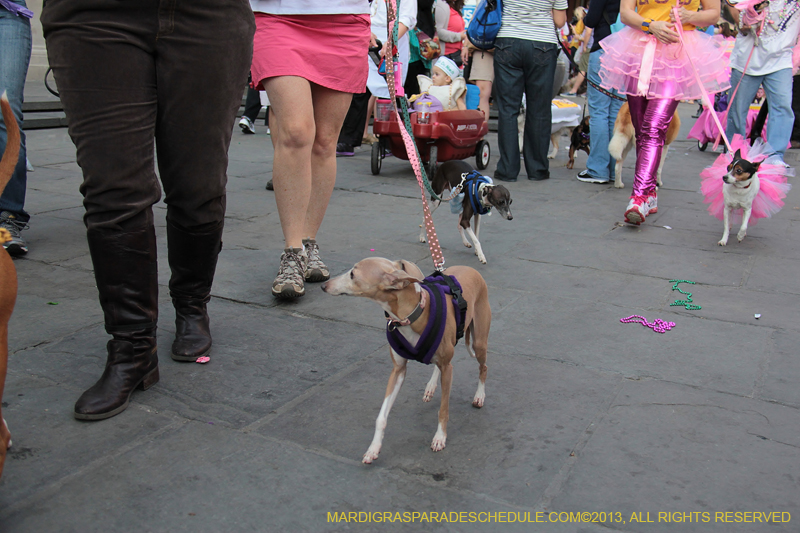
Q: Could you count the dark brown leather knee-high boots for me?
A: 2